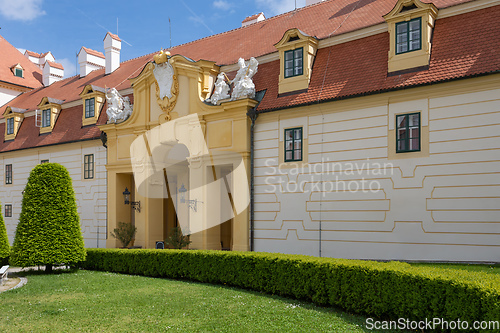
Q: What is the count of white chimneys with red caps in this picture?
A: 6